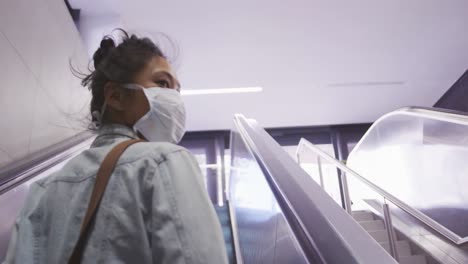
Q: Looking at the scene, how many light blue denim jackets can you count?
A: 1